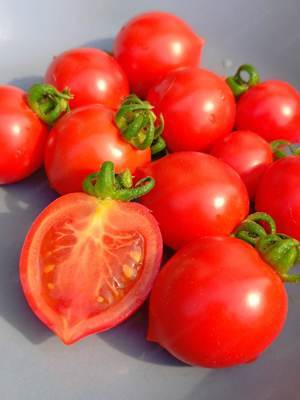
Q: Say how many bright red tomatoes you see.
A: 11